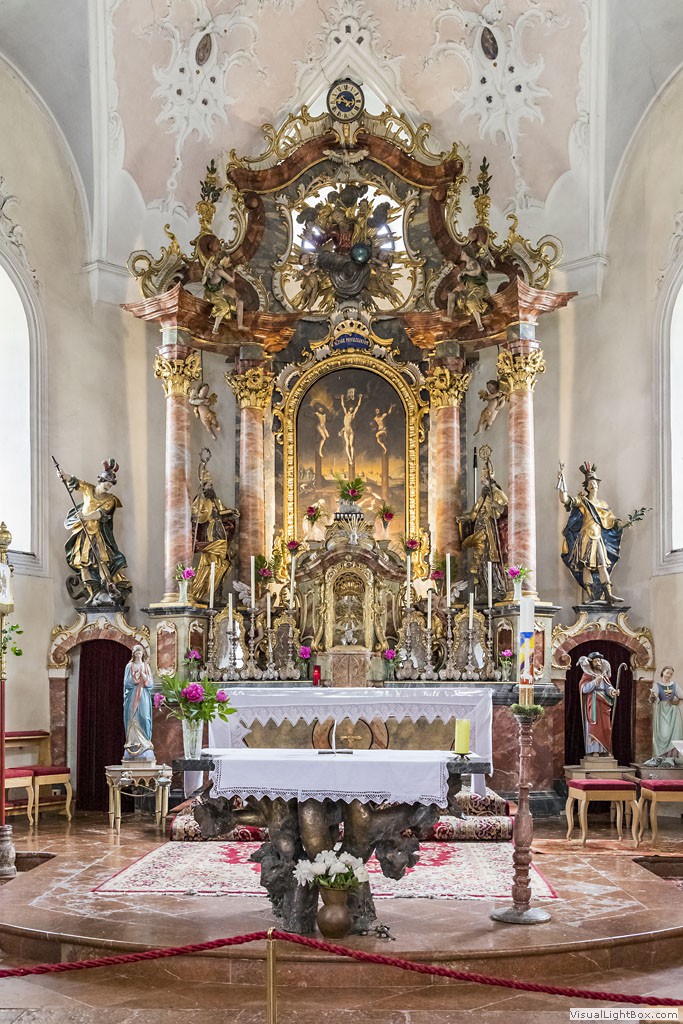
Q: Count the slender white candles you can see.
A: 10